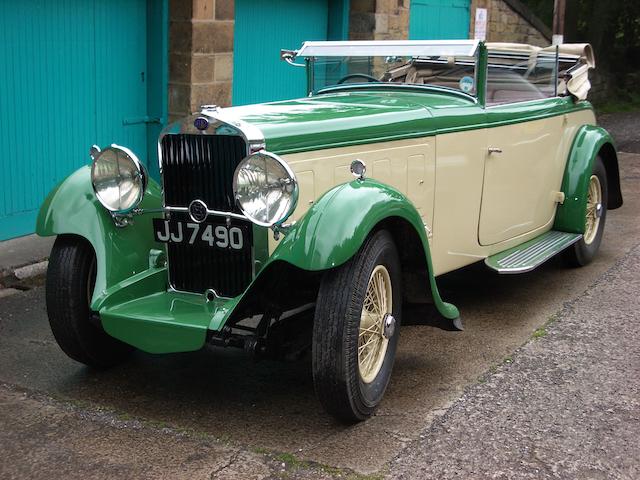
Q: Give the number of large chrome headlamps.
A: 2